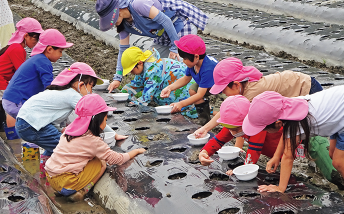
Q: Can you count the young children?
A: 9